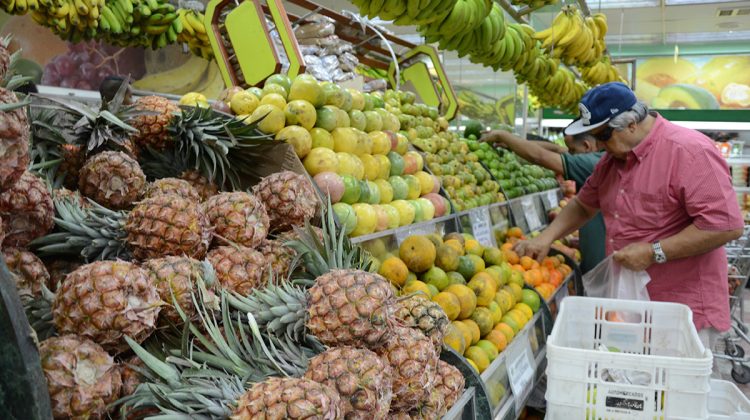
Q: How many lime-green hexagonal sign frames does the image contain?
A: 2